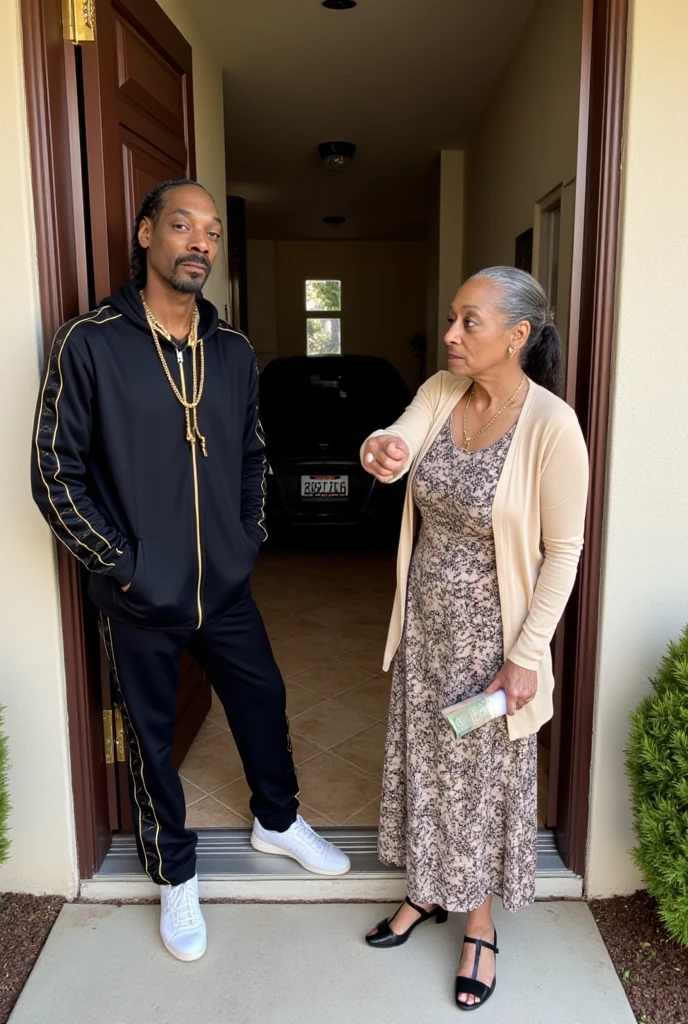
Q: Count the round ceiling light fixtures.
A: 3